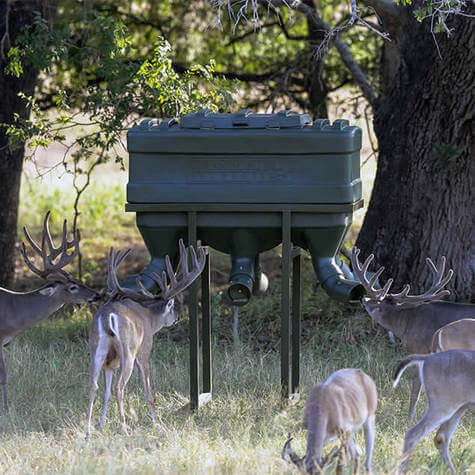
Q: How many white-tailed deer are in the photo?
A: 6